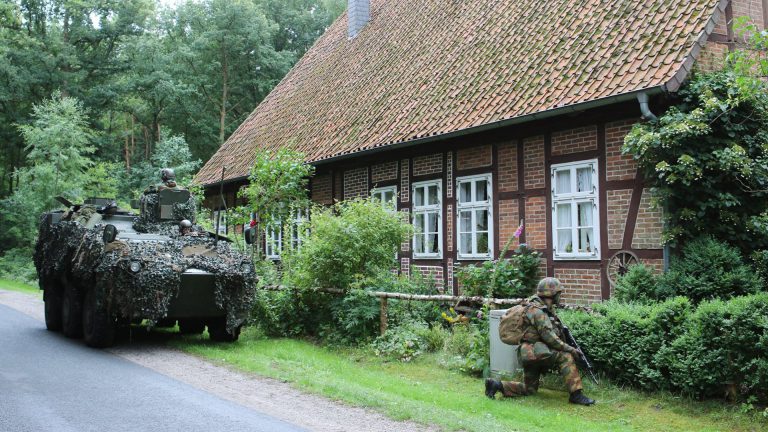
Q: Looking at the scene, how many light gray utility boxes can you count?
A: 1